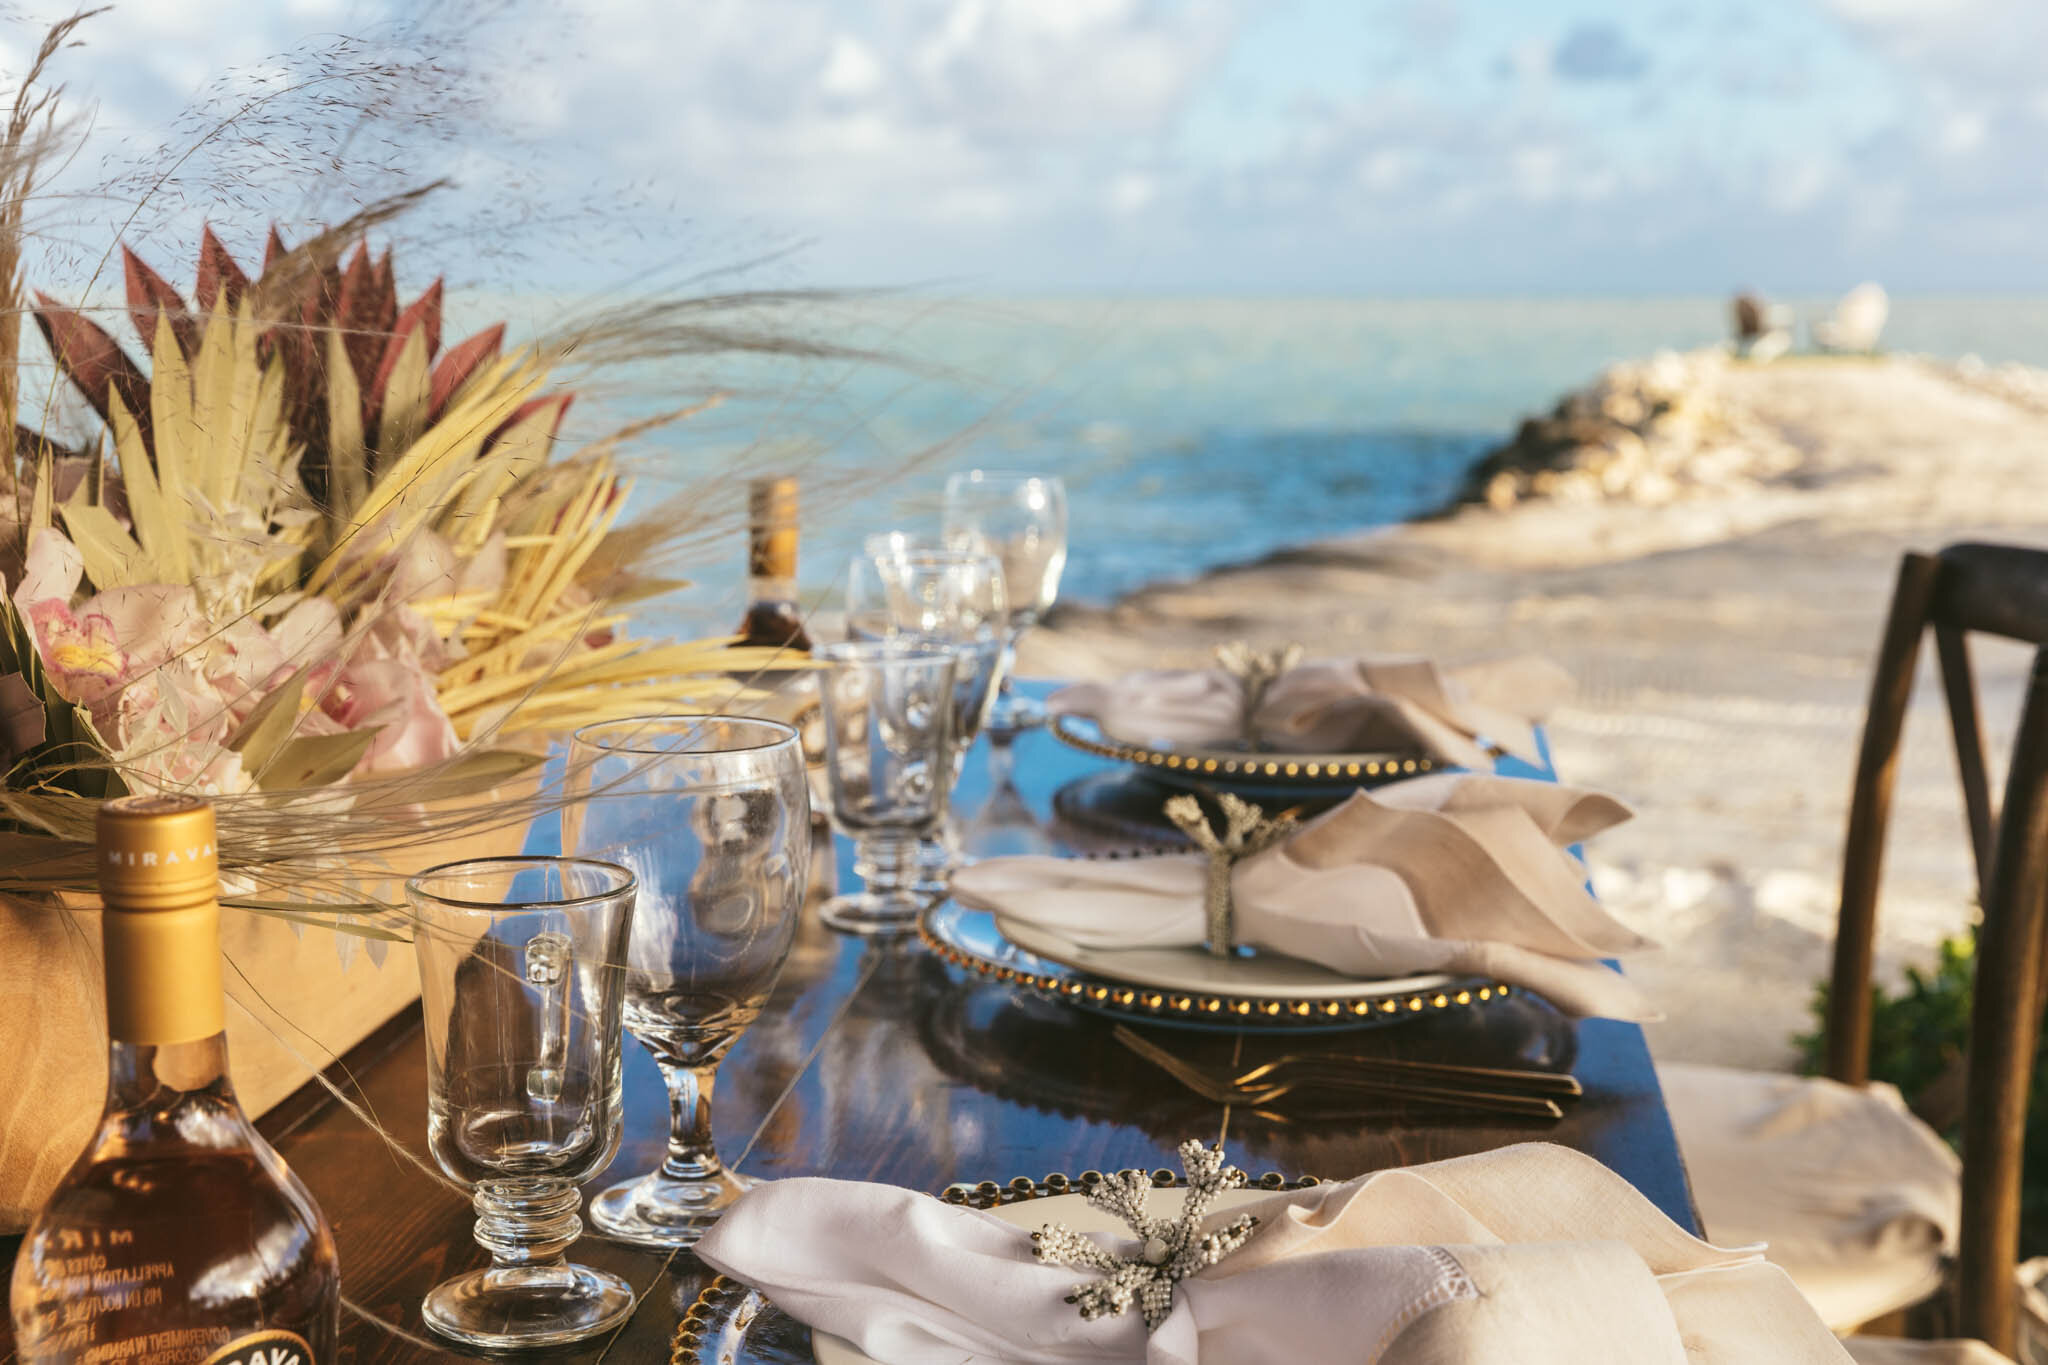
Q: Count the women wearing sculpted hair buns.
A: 0